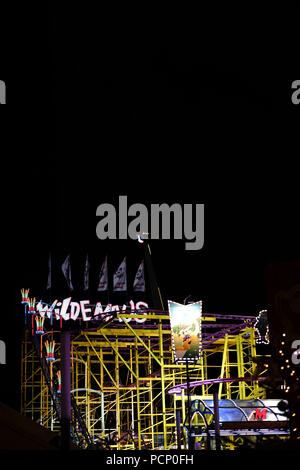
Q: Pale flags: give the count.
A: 6